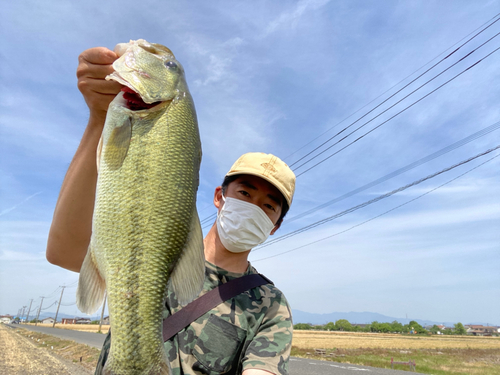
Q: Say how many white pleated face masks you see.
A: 1